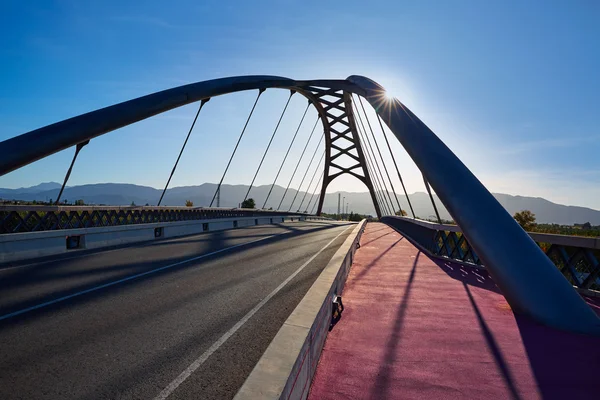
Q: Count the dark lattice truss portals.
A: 1